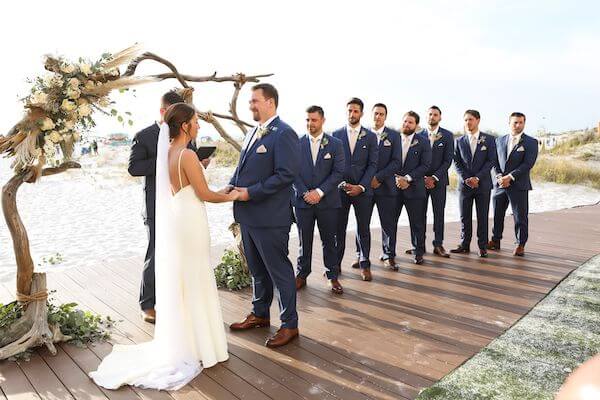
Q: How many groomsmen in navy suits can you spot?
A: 7